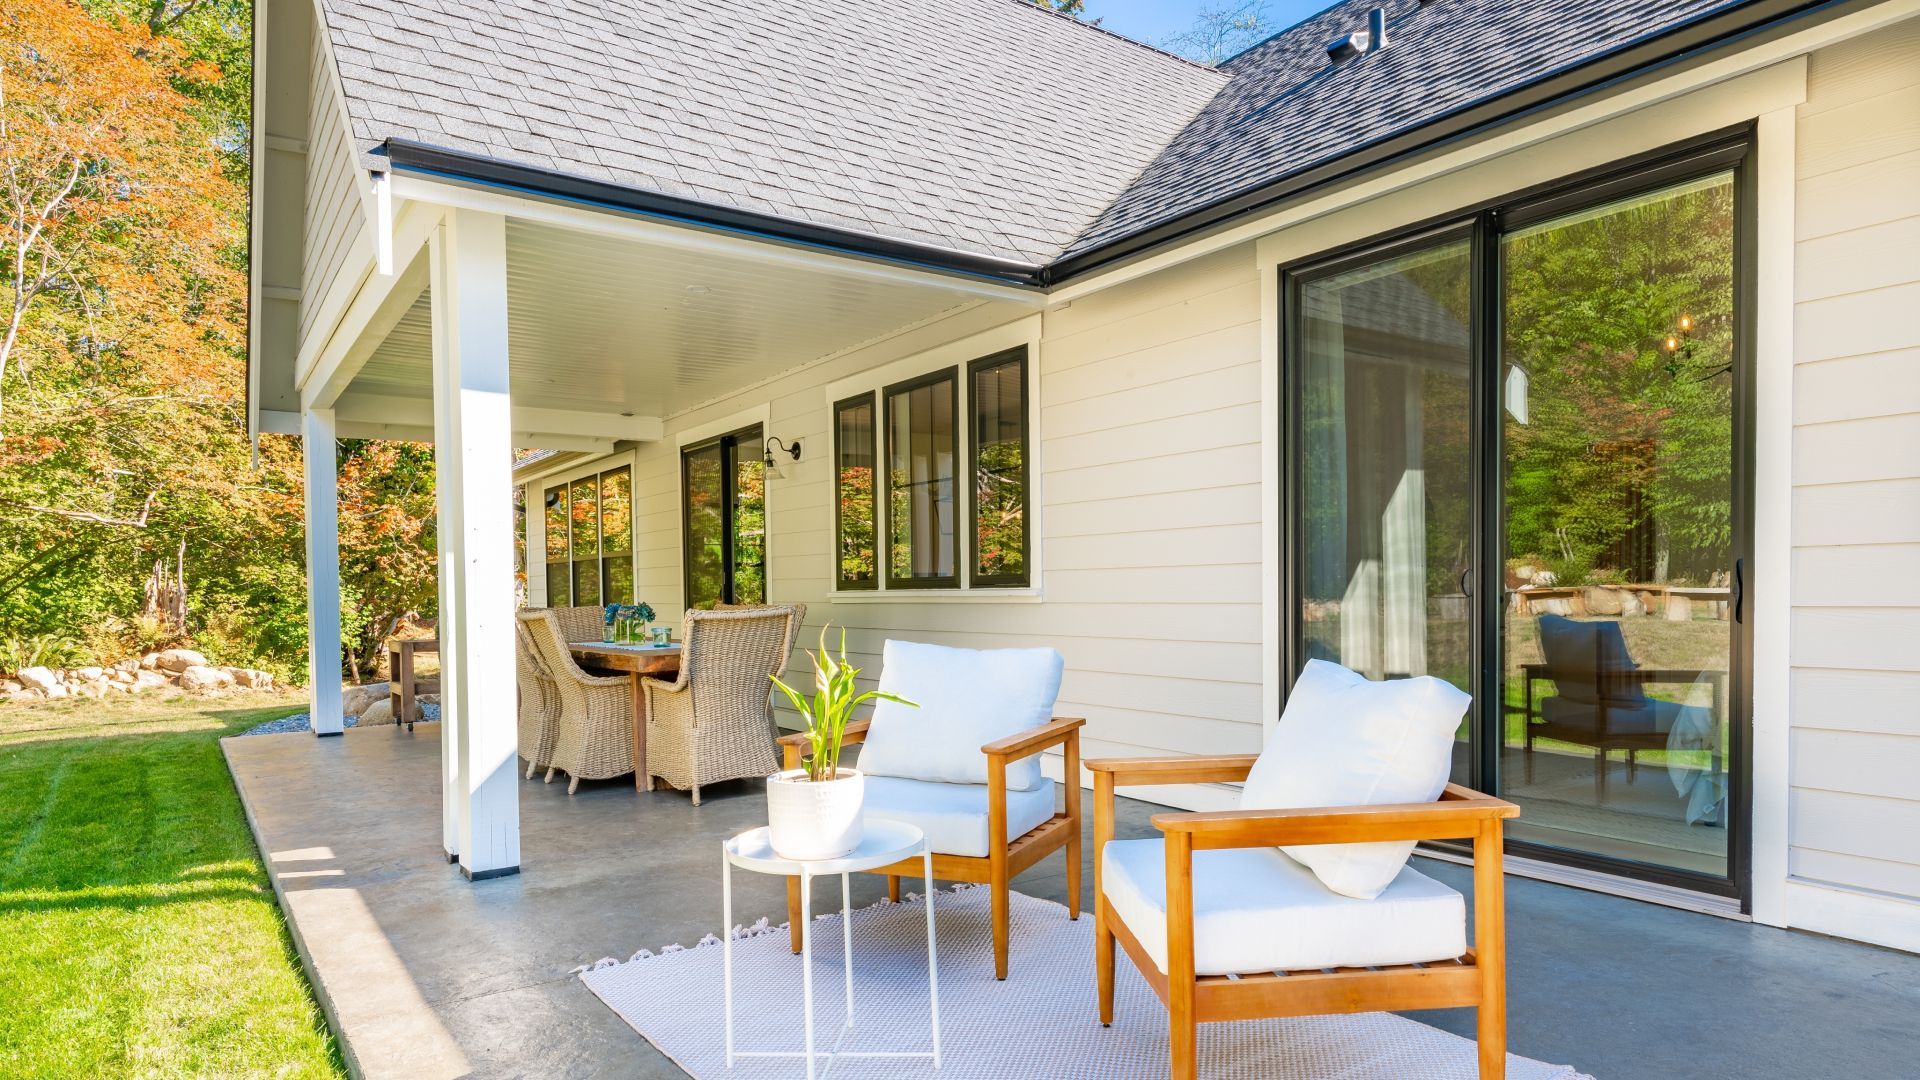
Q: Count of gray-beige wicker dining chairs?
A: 5